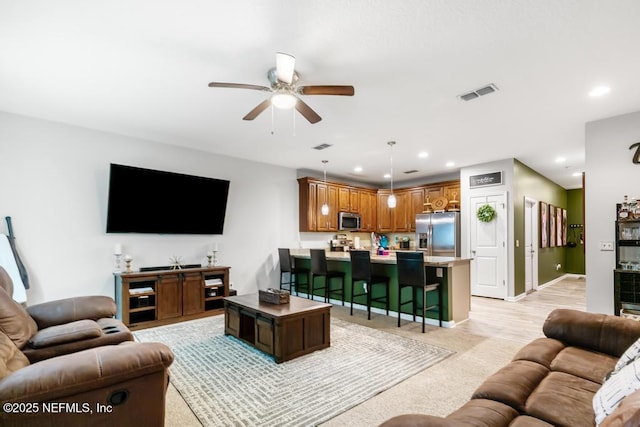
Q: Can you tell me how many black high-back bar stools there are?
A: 4